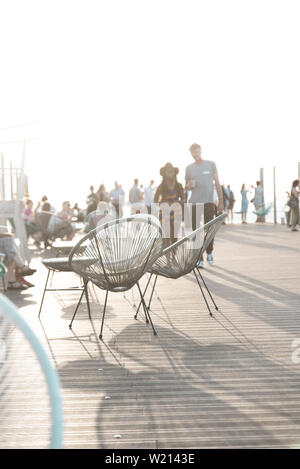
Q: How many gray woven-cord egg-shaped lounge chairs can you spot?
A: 2